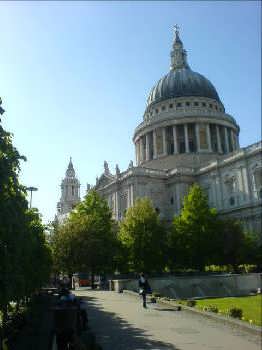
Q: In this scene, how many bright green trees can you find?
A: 3